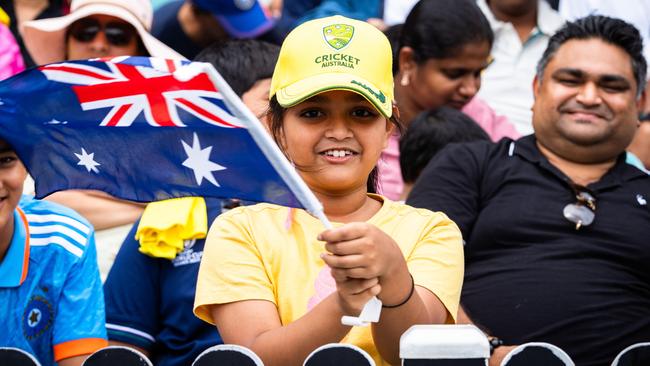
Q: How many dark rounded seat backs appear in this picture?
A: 6